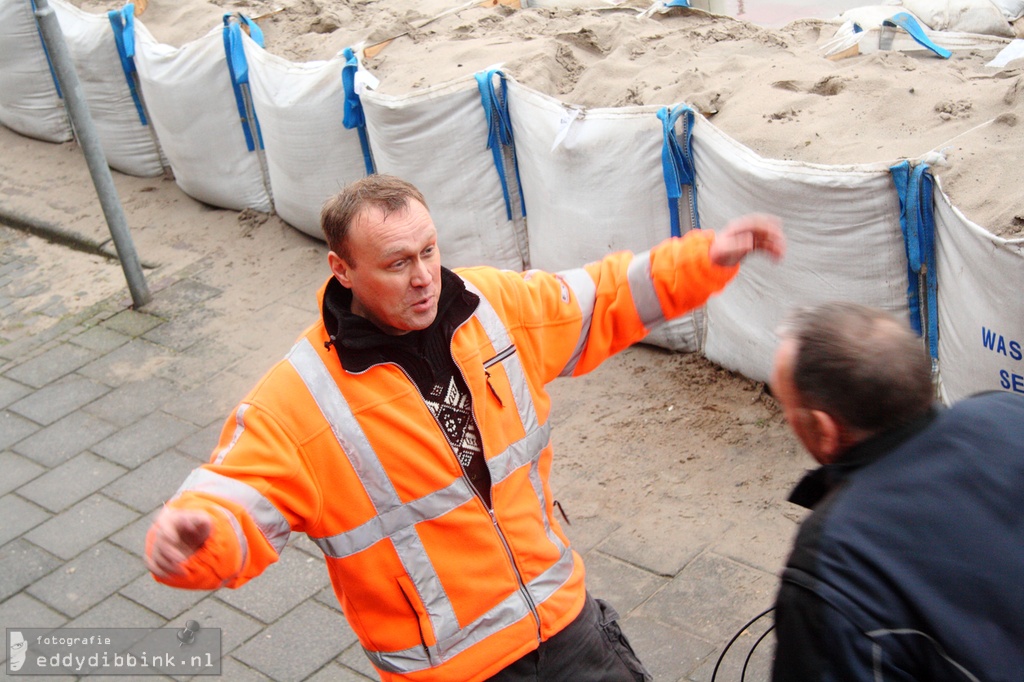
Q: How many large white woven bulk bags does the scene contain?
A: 8